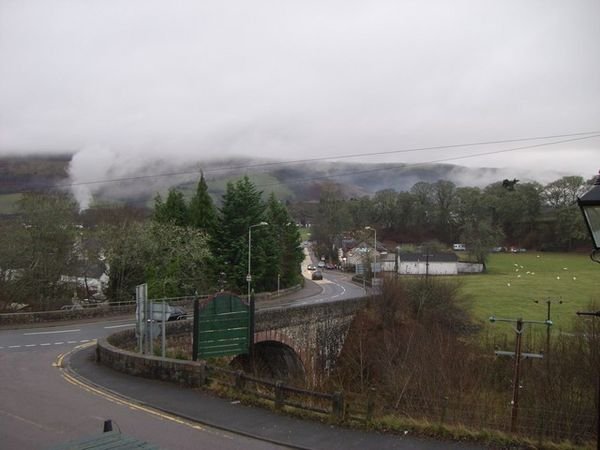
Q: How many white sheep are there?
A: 11